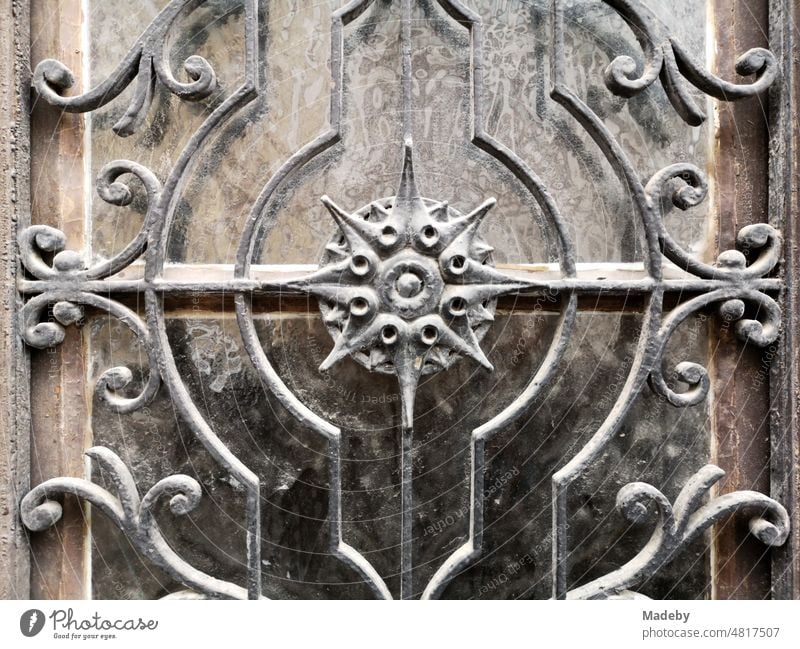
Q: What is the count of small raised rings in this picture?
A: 8